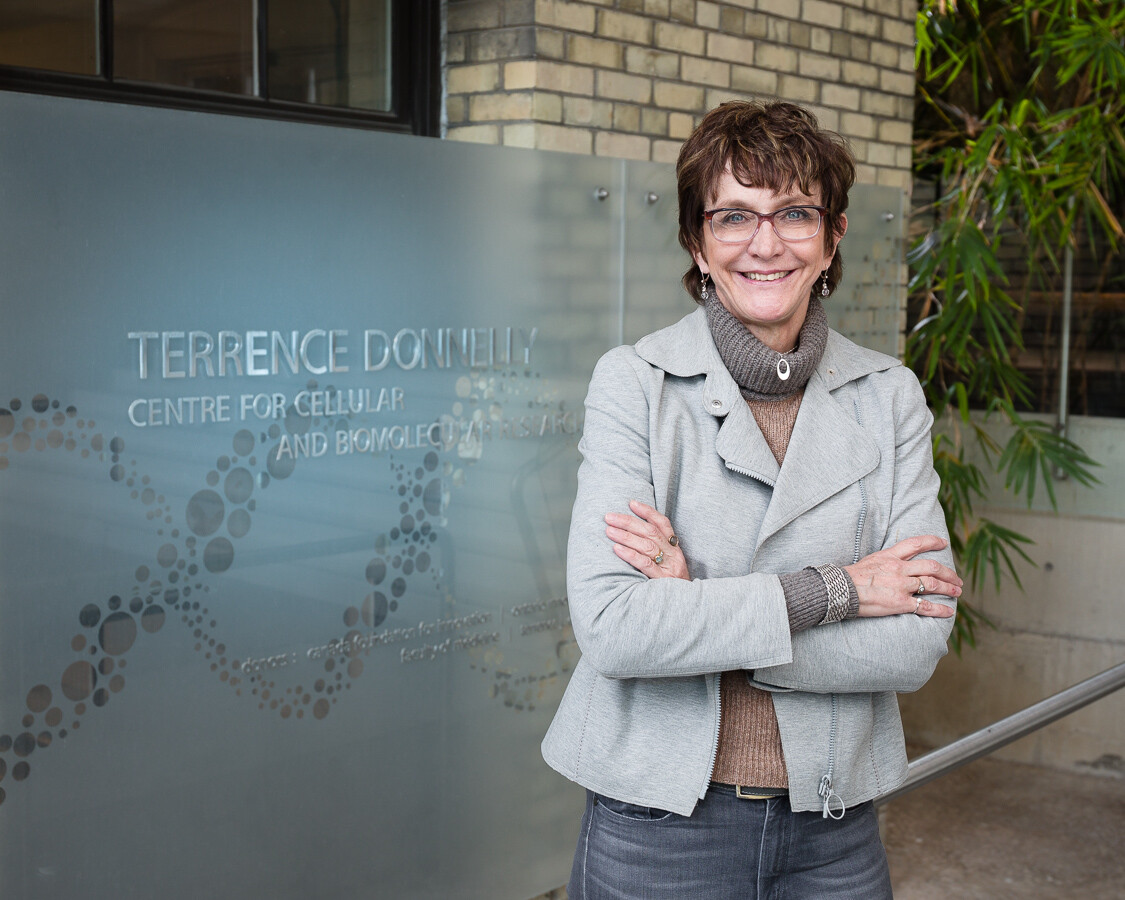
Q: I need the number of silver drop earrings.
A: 2